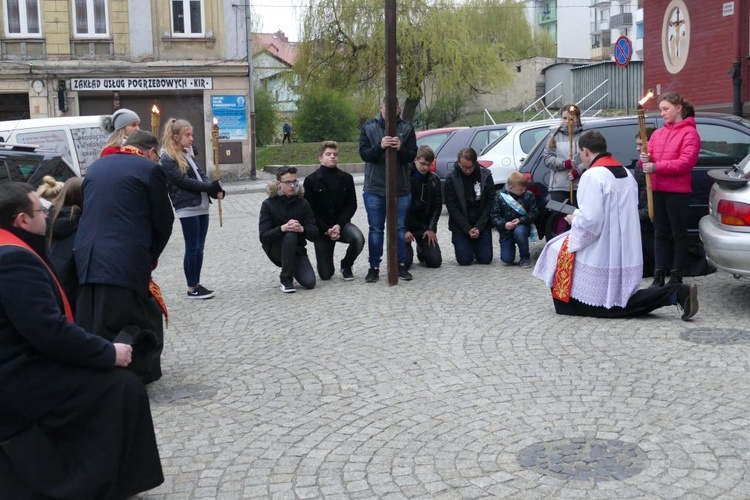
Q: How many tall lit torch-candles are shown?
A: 4